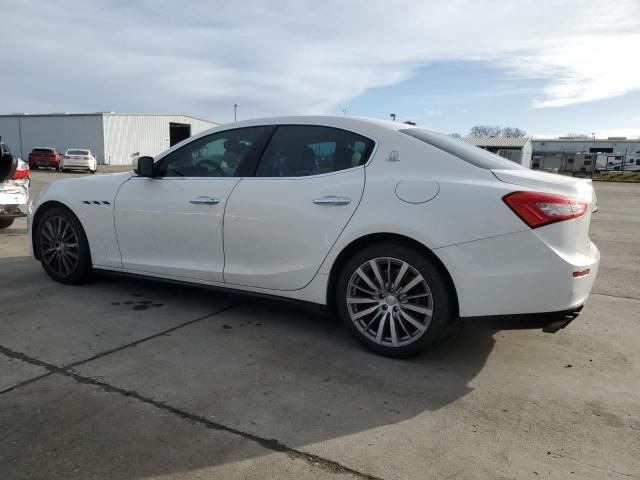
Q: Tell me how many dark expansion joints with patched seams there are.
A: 2